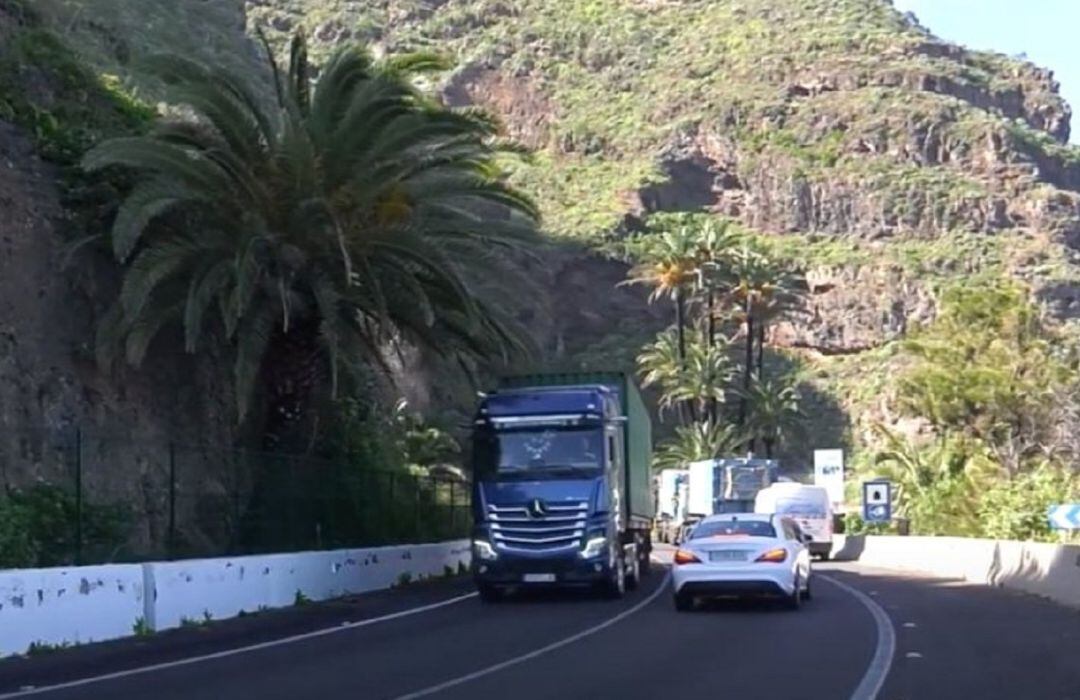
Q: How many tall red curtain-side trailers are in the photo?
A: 0